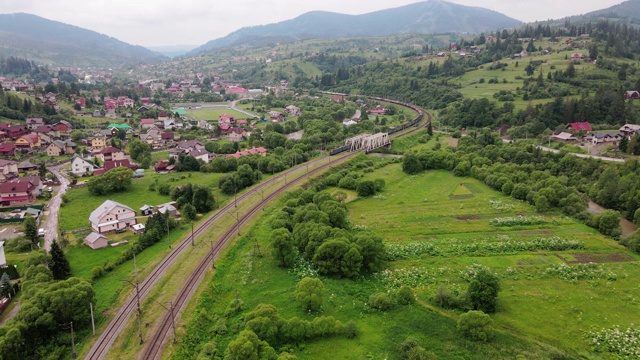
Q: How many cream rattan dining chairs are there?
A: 0